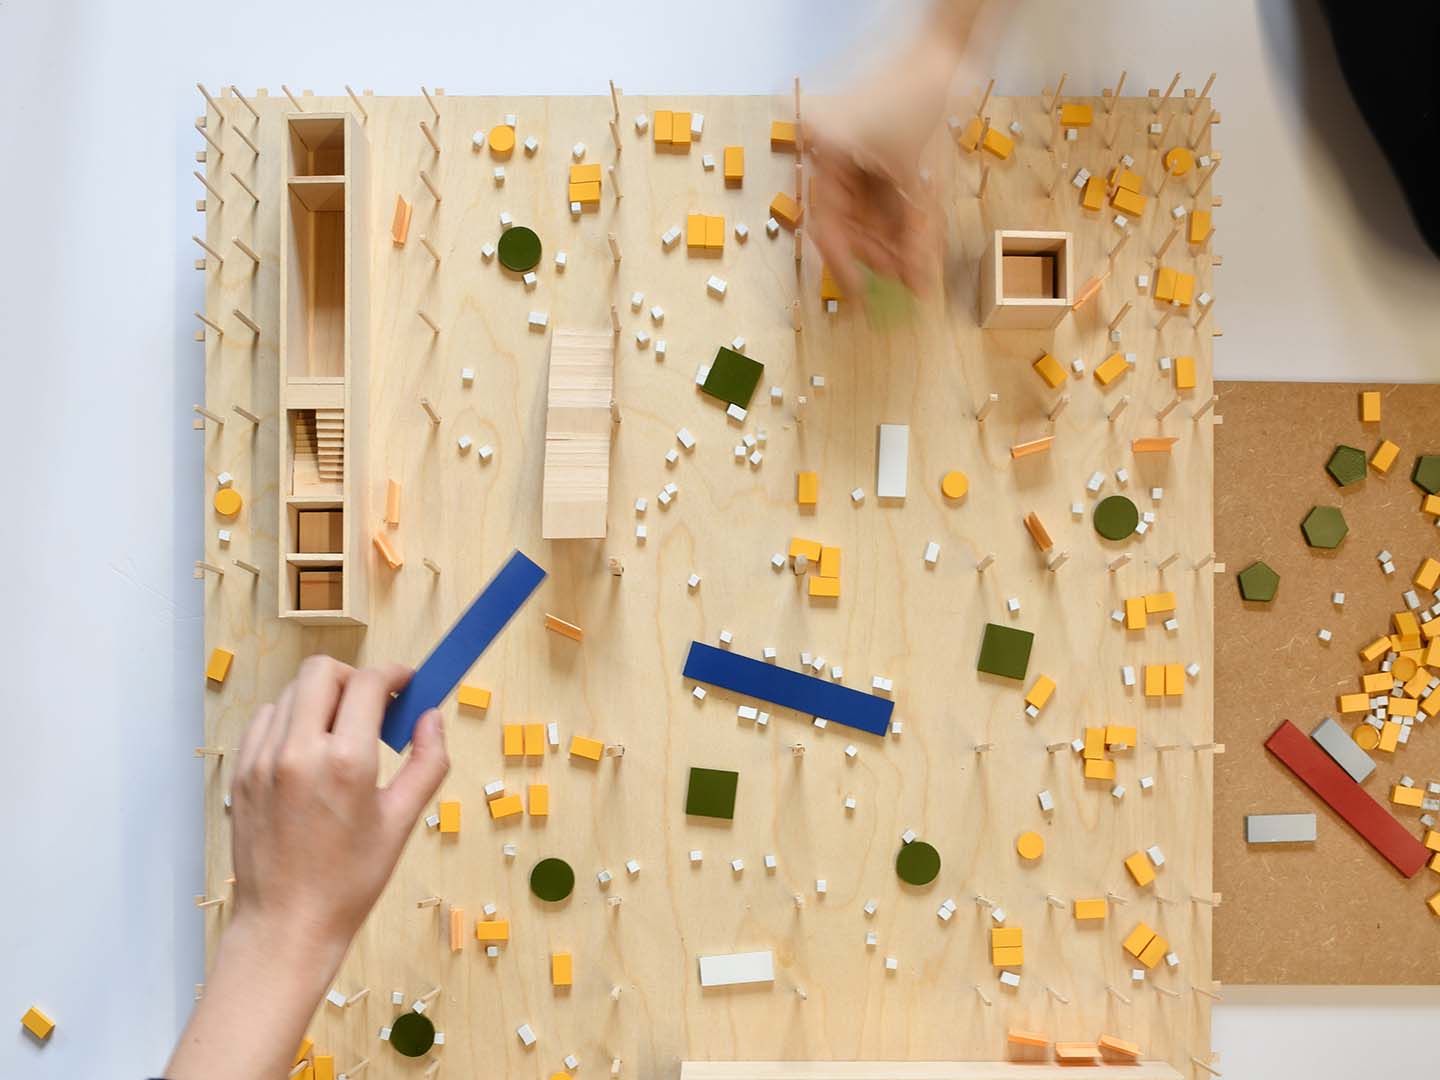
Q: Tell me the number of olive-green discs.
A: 5